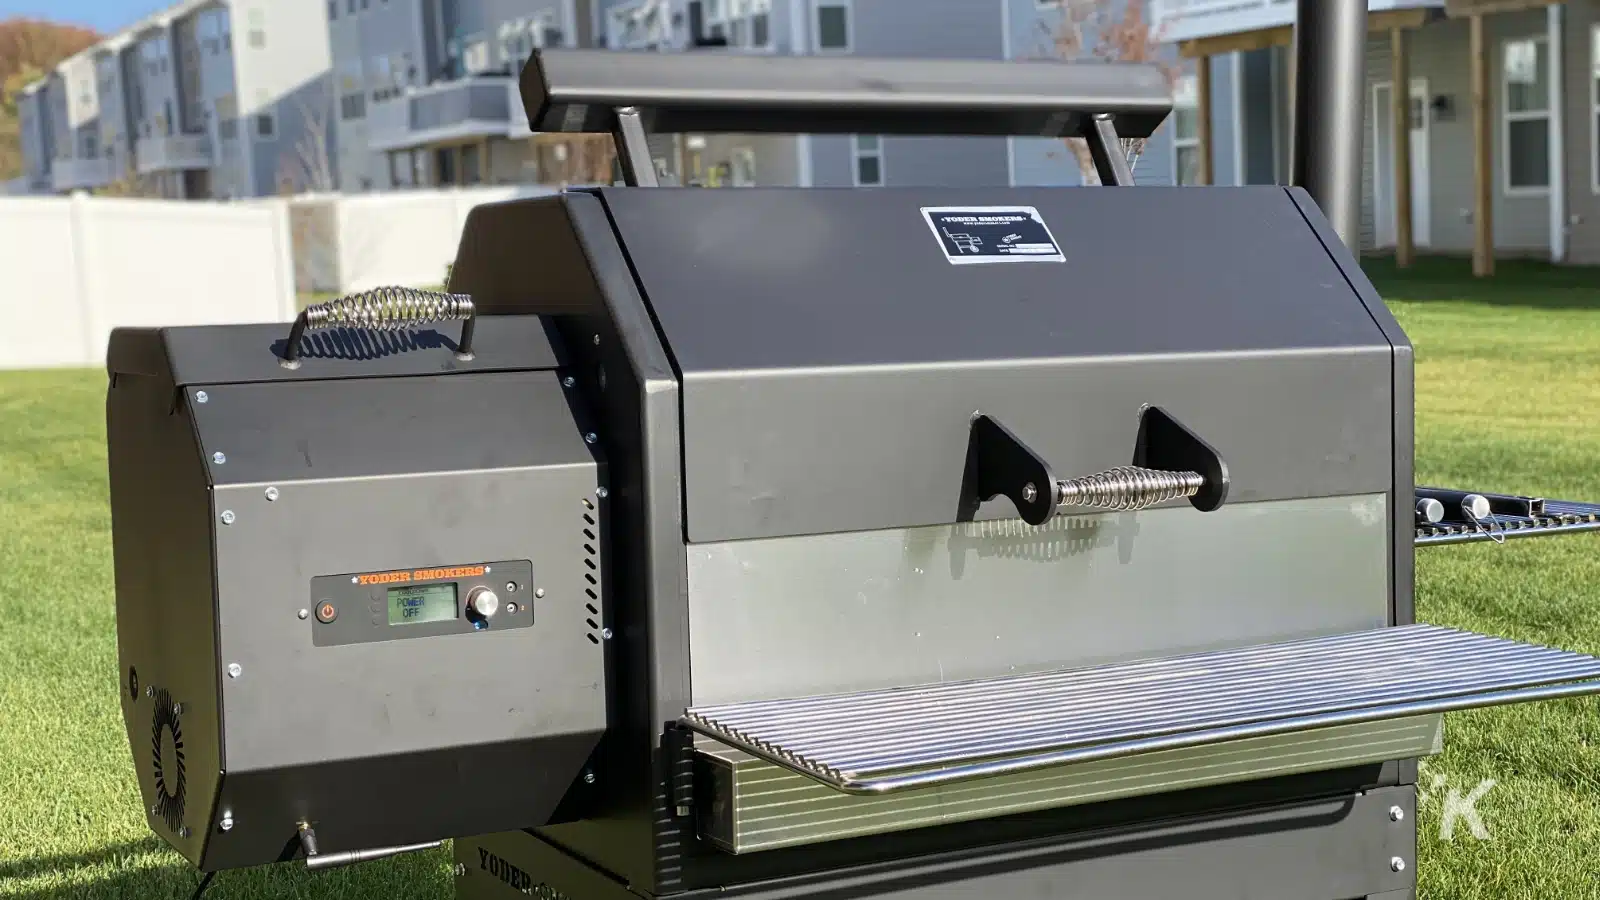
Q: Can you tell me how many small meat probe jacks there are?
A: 2